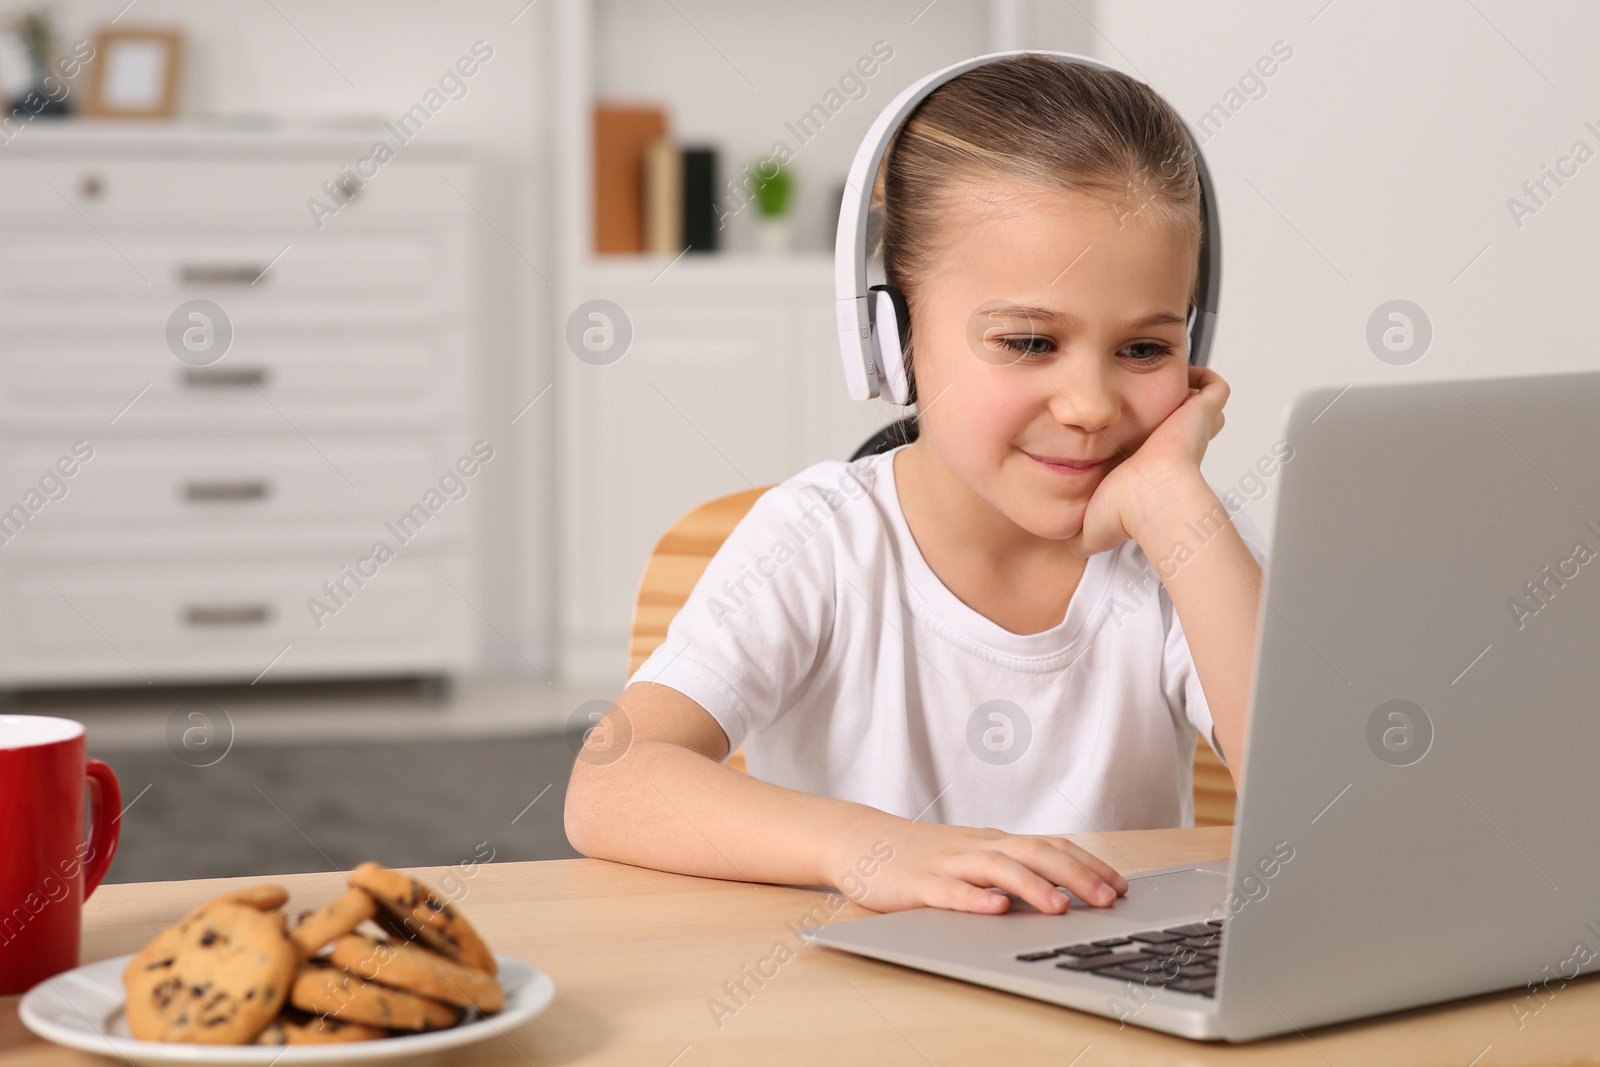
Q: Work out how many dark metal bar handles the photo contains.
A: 4